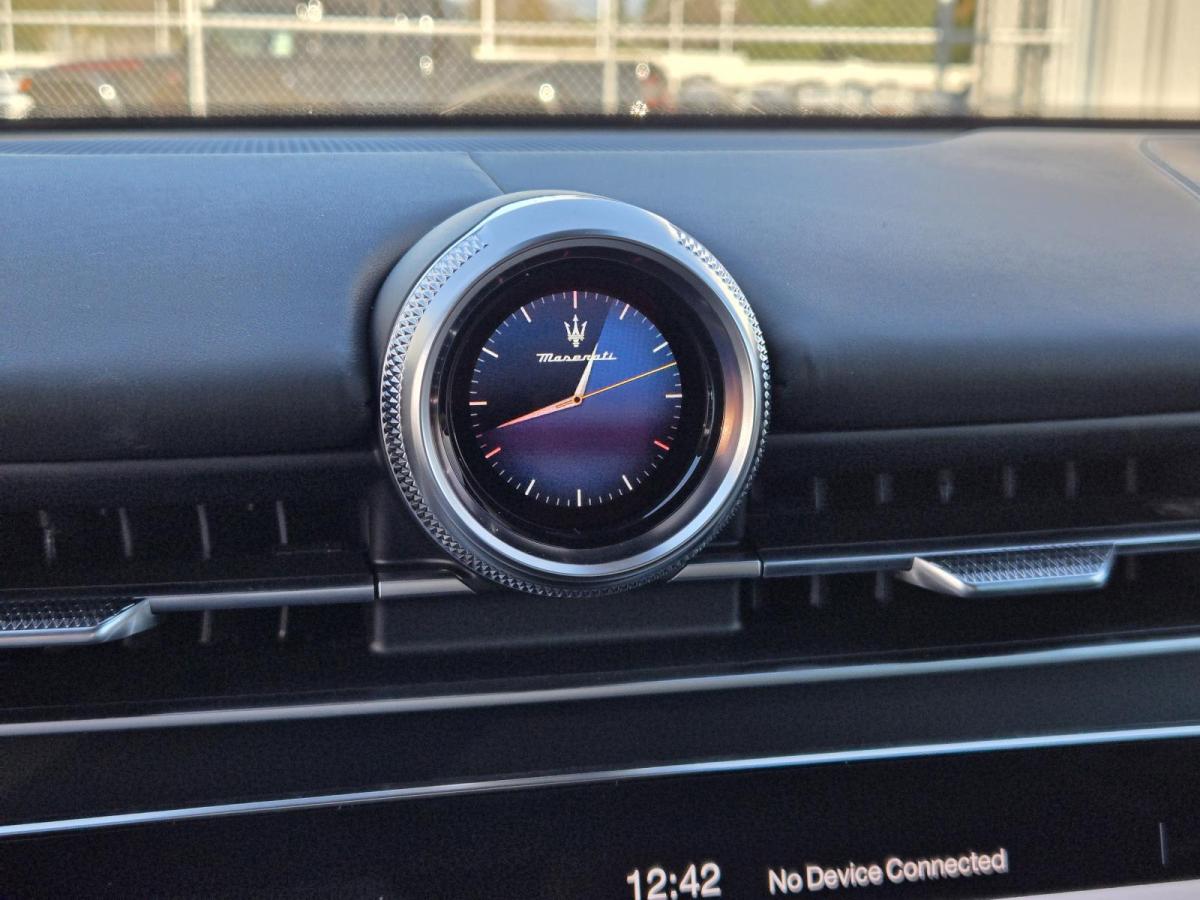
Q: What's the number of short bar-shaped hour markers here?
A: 12